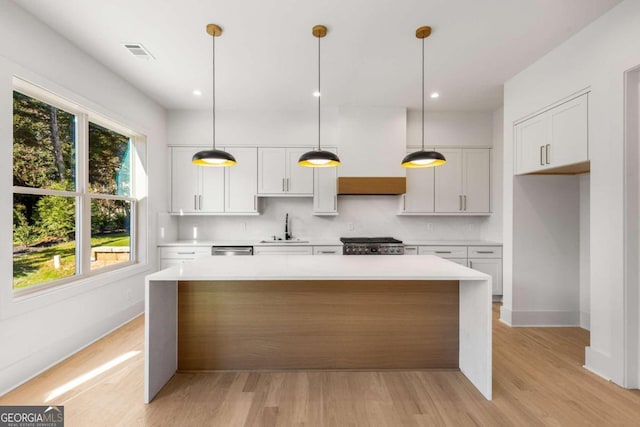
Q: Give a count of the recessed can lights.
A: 3